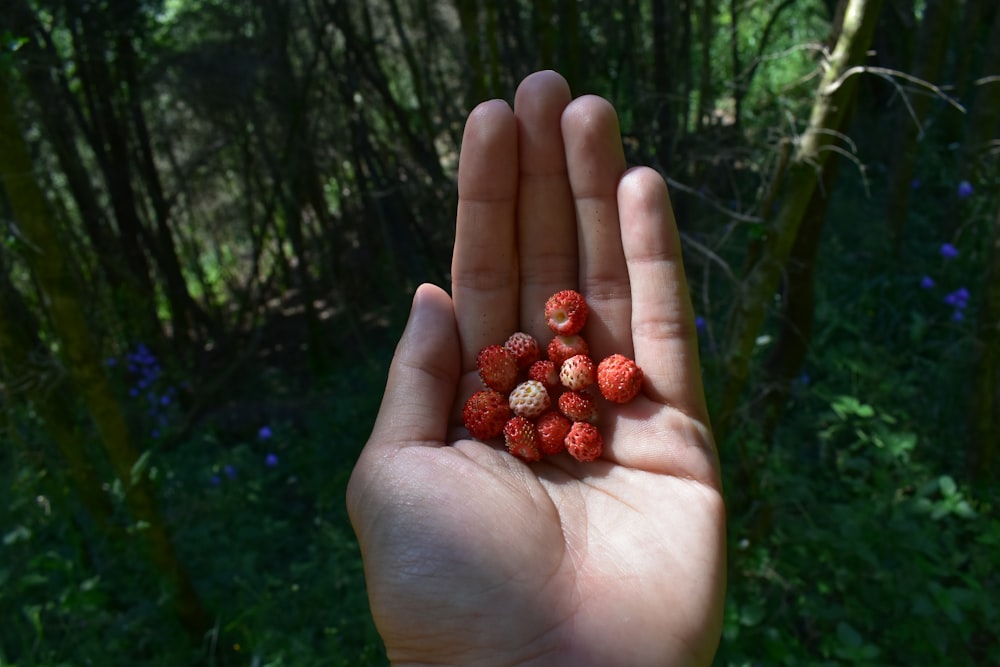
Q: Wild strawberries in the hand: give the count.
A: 13